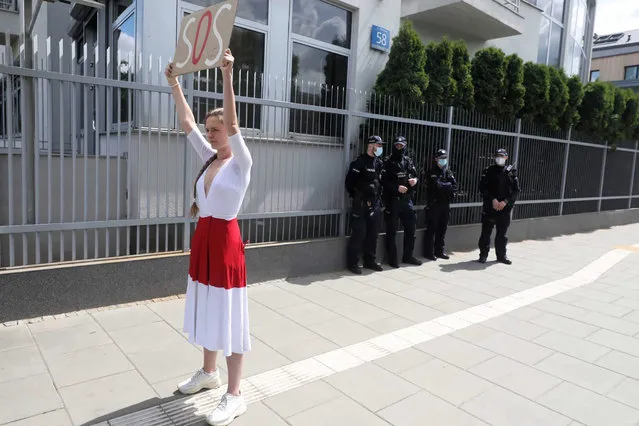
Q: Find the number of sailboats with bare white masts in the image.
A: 0